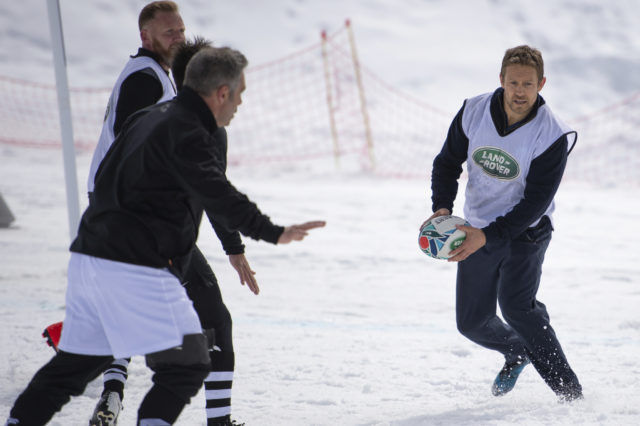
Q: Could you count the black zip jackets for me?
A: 1